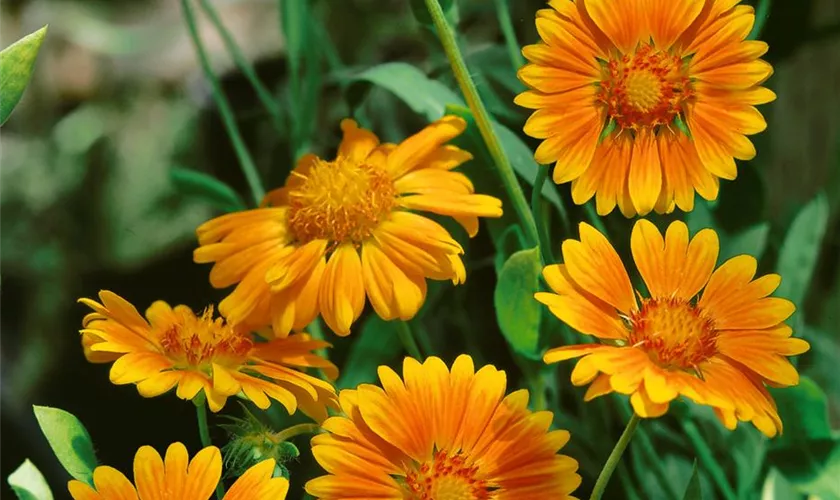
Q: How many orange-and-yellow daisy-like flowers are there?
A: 6